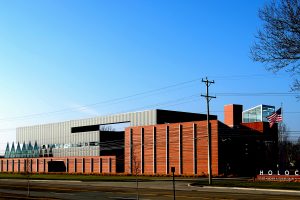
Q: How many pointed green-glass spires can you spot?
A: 6